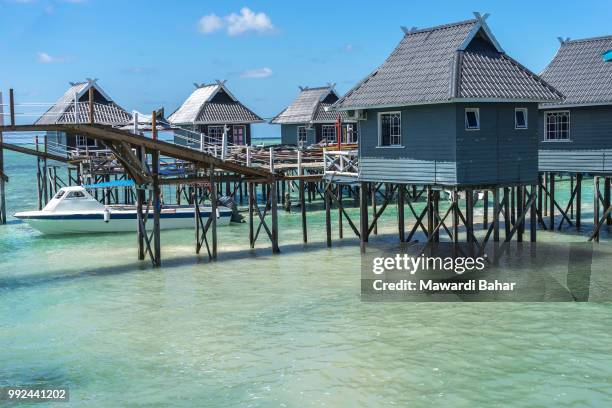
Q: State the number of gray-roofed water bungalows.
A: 5